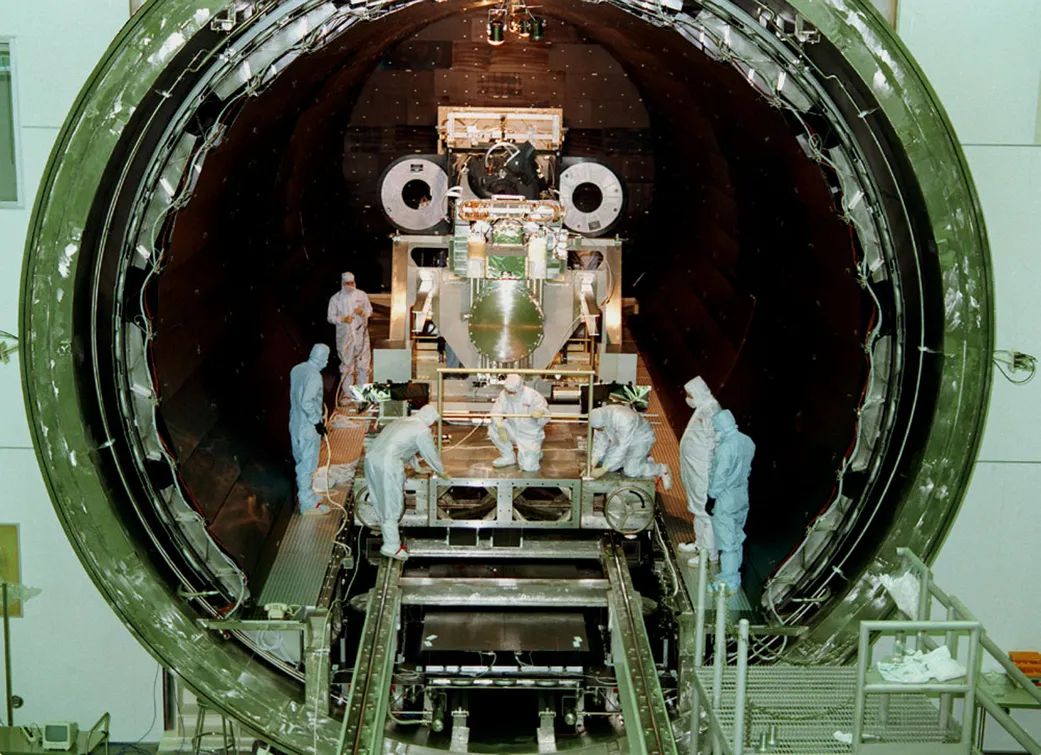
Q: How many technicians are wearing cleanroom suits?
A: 7